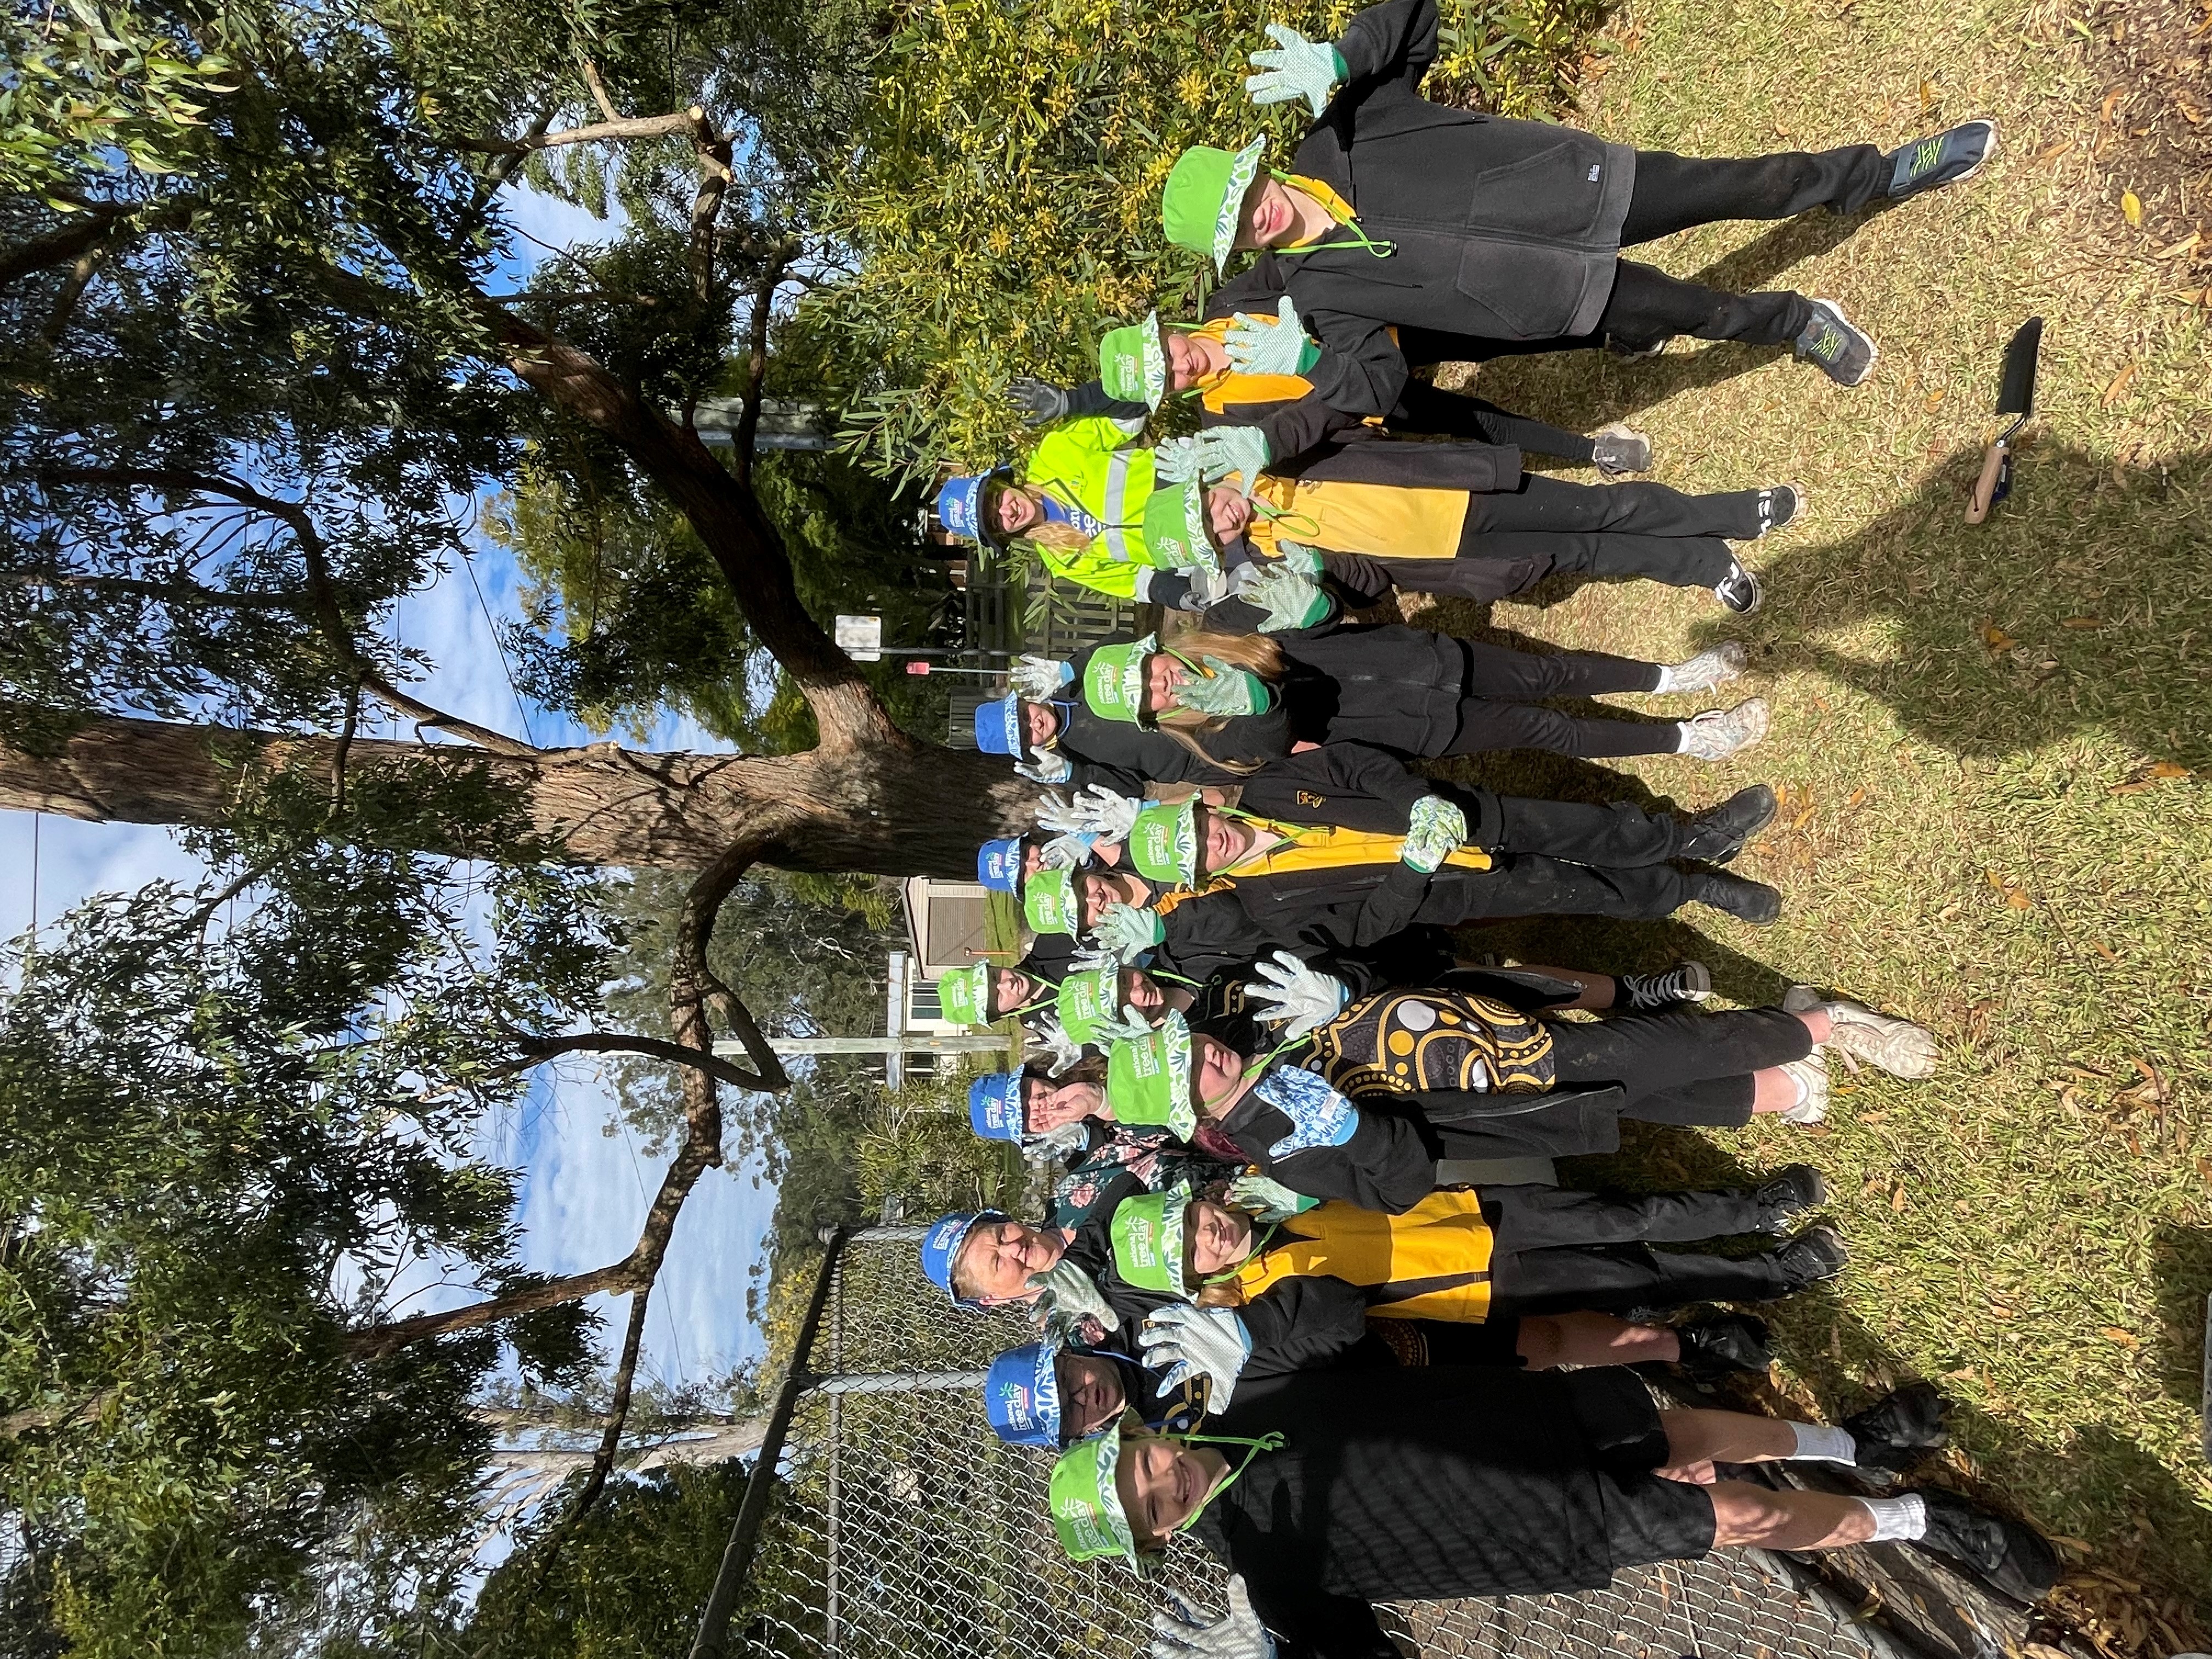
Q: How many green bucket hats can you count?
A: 11